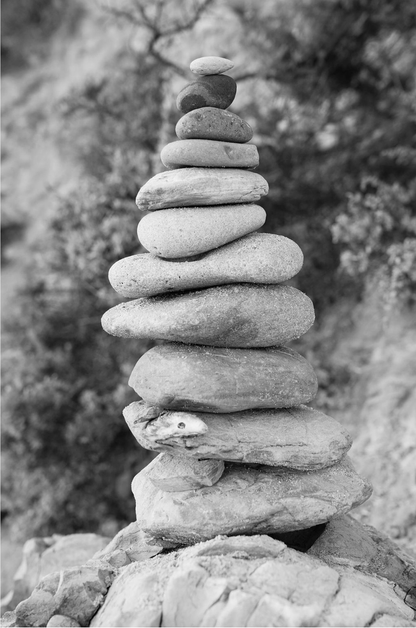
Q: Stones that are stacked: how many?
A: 11